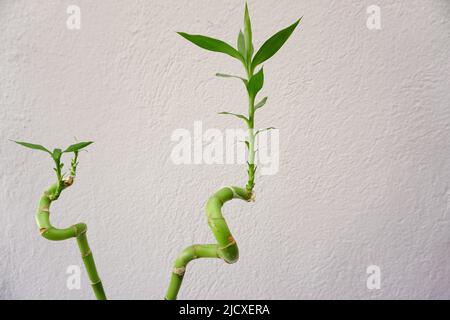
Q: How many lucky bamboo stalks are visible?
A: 2